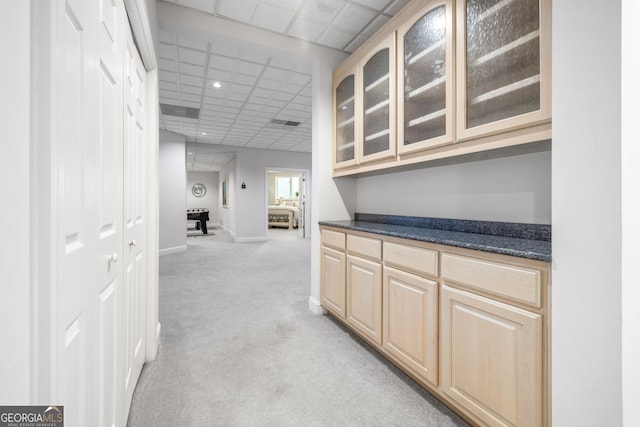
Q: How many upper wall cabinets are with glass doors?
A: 4